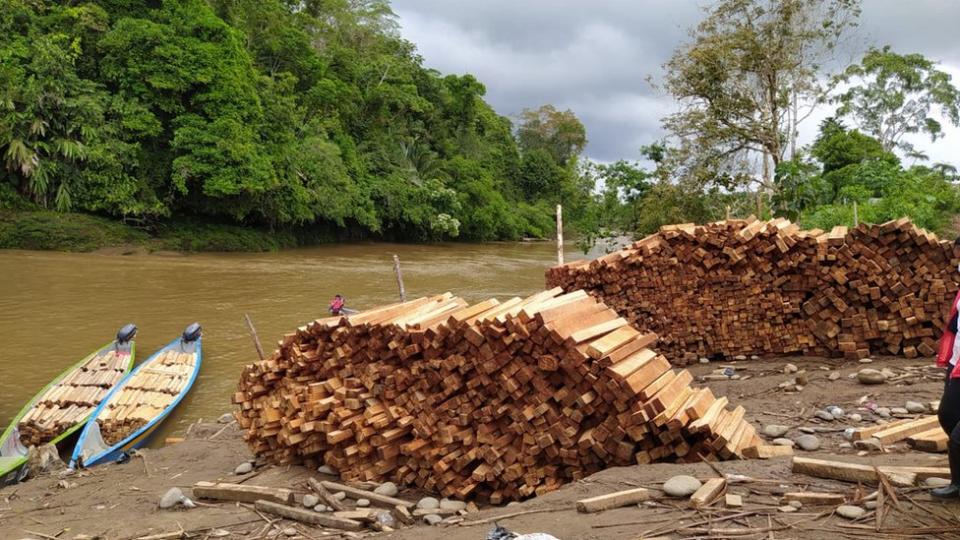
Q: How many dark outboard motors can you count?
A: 2